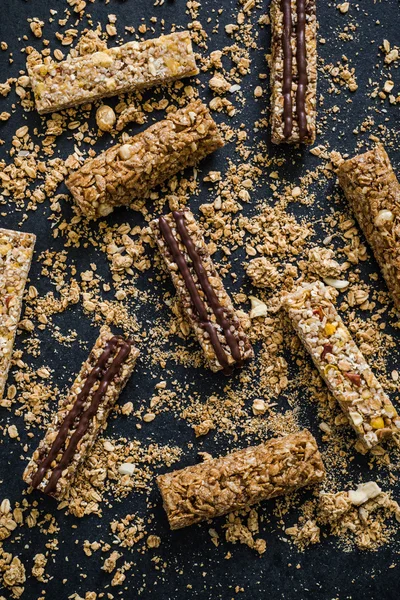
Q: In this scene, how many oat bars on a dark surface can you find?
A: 9